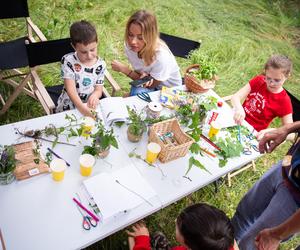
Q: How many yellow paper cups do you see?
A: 5